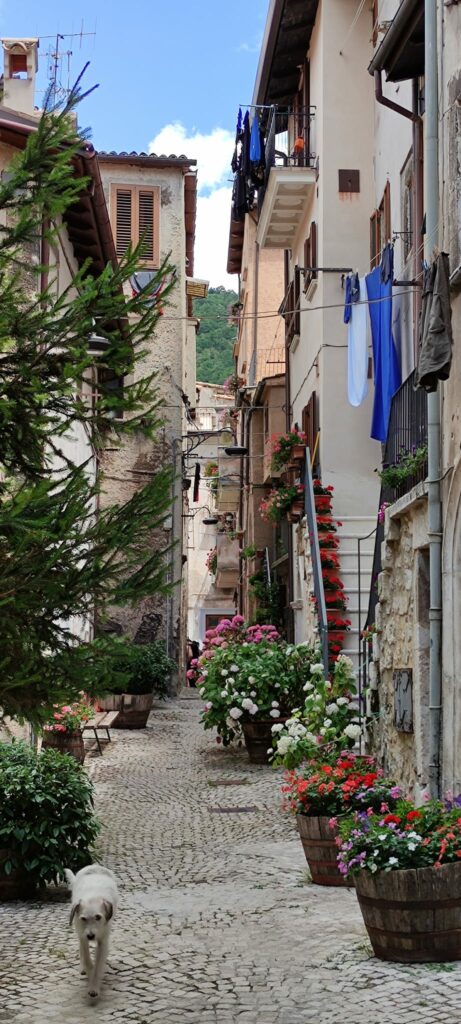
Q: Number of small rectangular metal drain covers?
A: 2